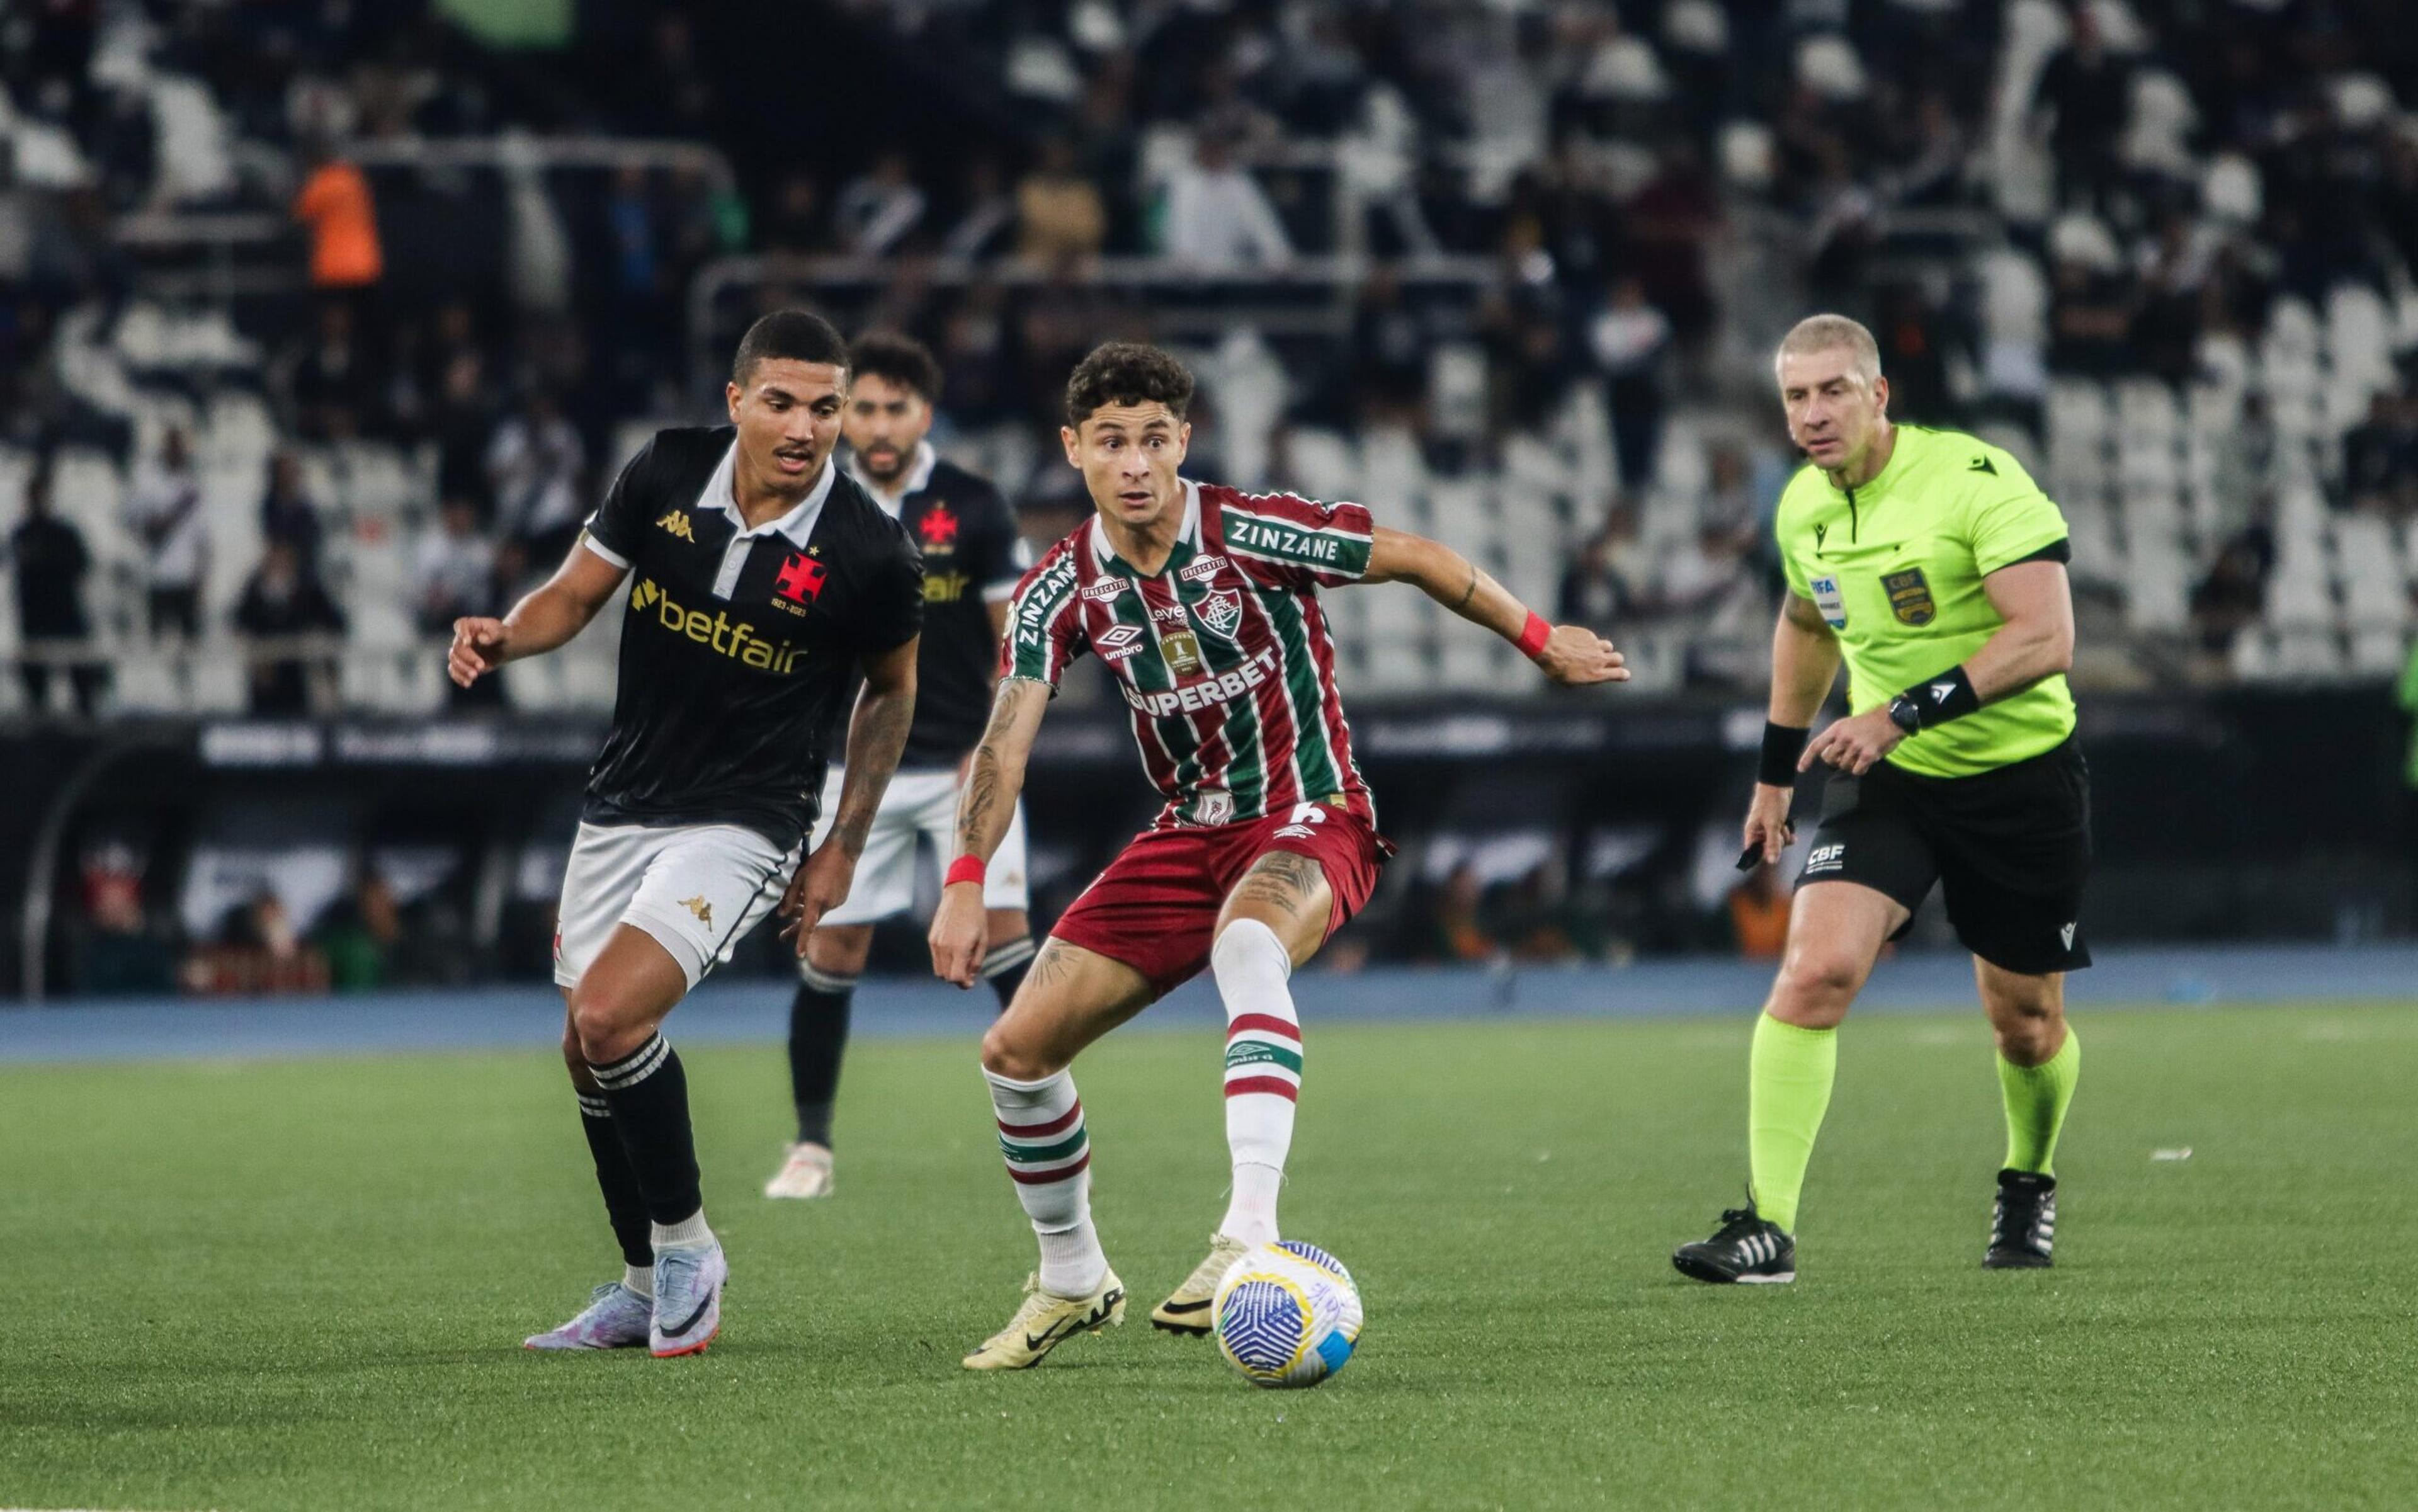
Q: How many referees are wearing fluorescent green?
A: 1